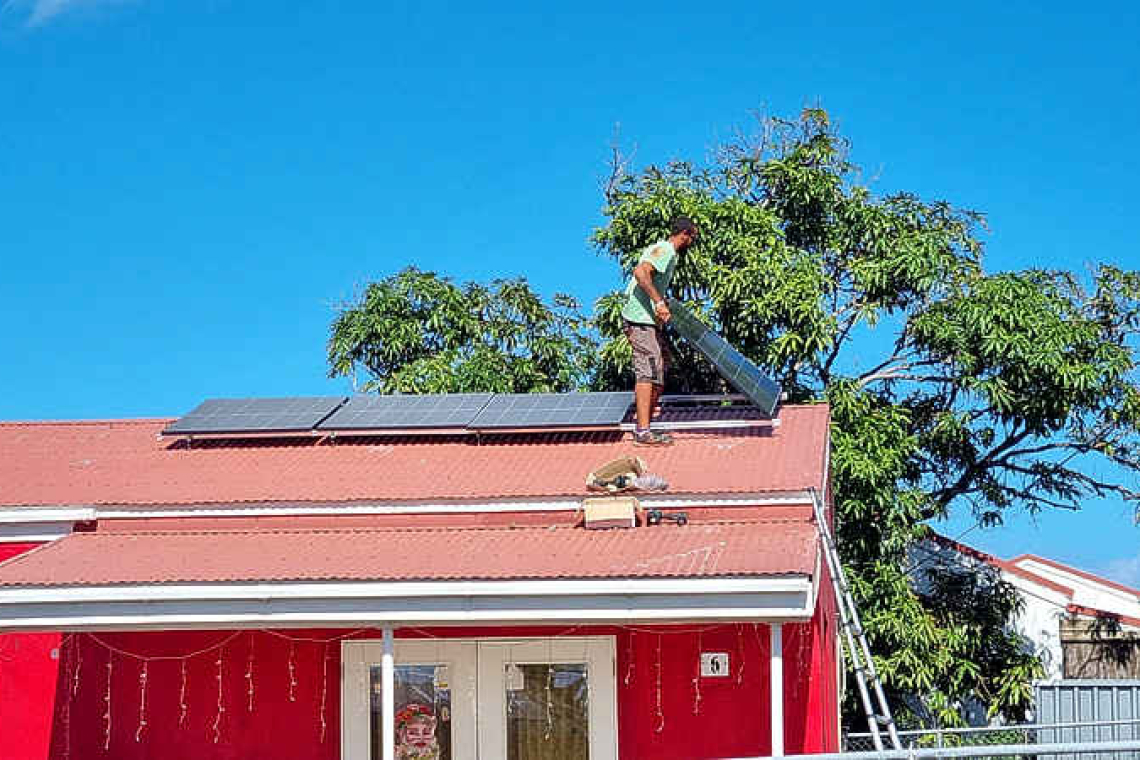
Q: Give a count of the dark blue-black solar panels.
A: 4